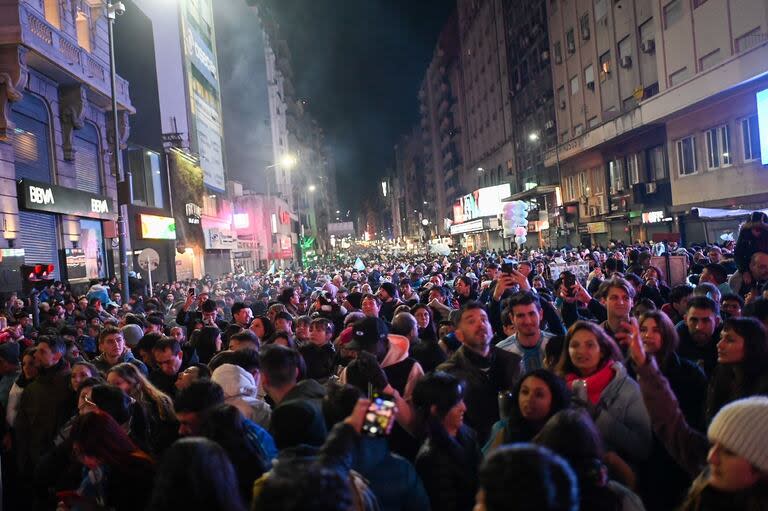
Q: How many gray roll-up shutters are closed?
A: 3